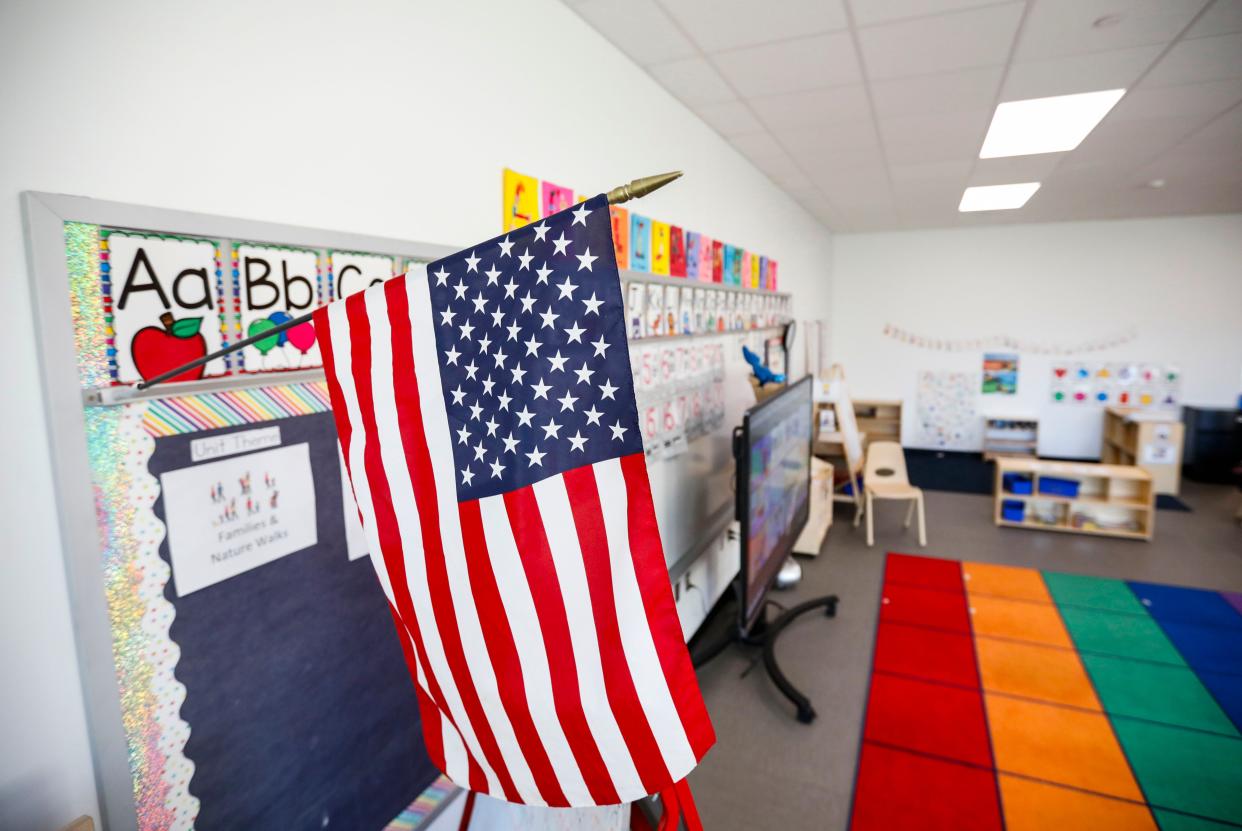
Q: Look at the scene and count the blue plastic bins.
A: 3